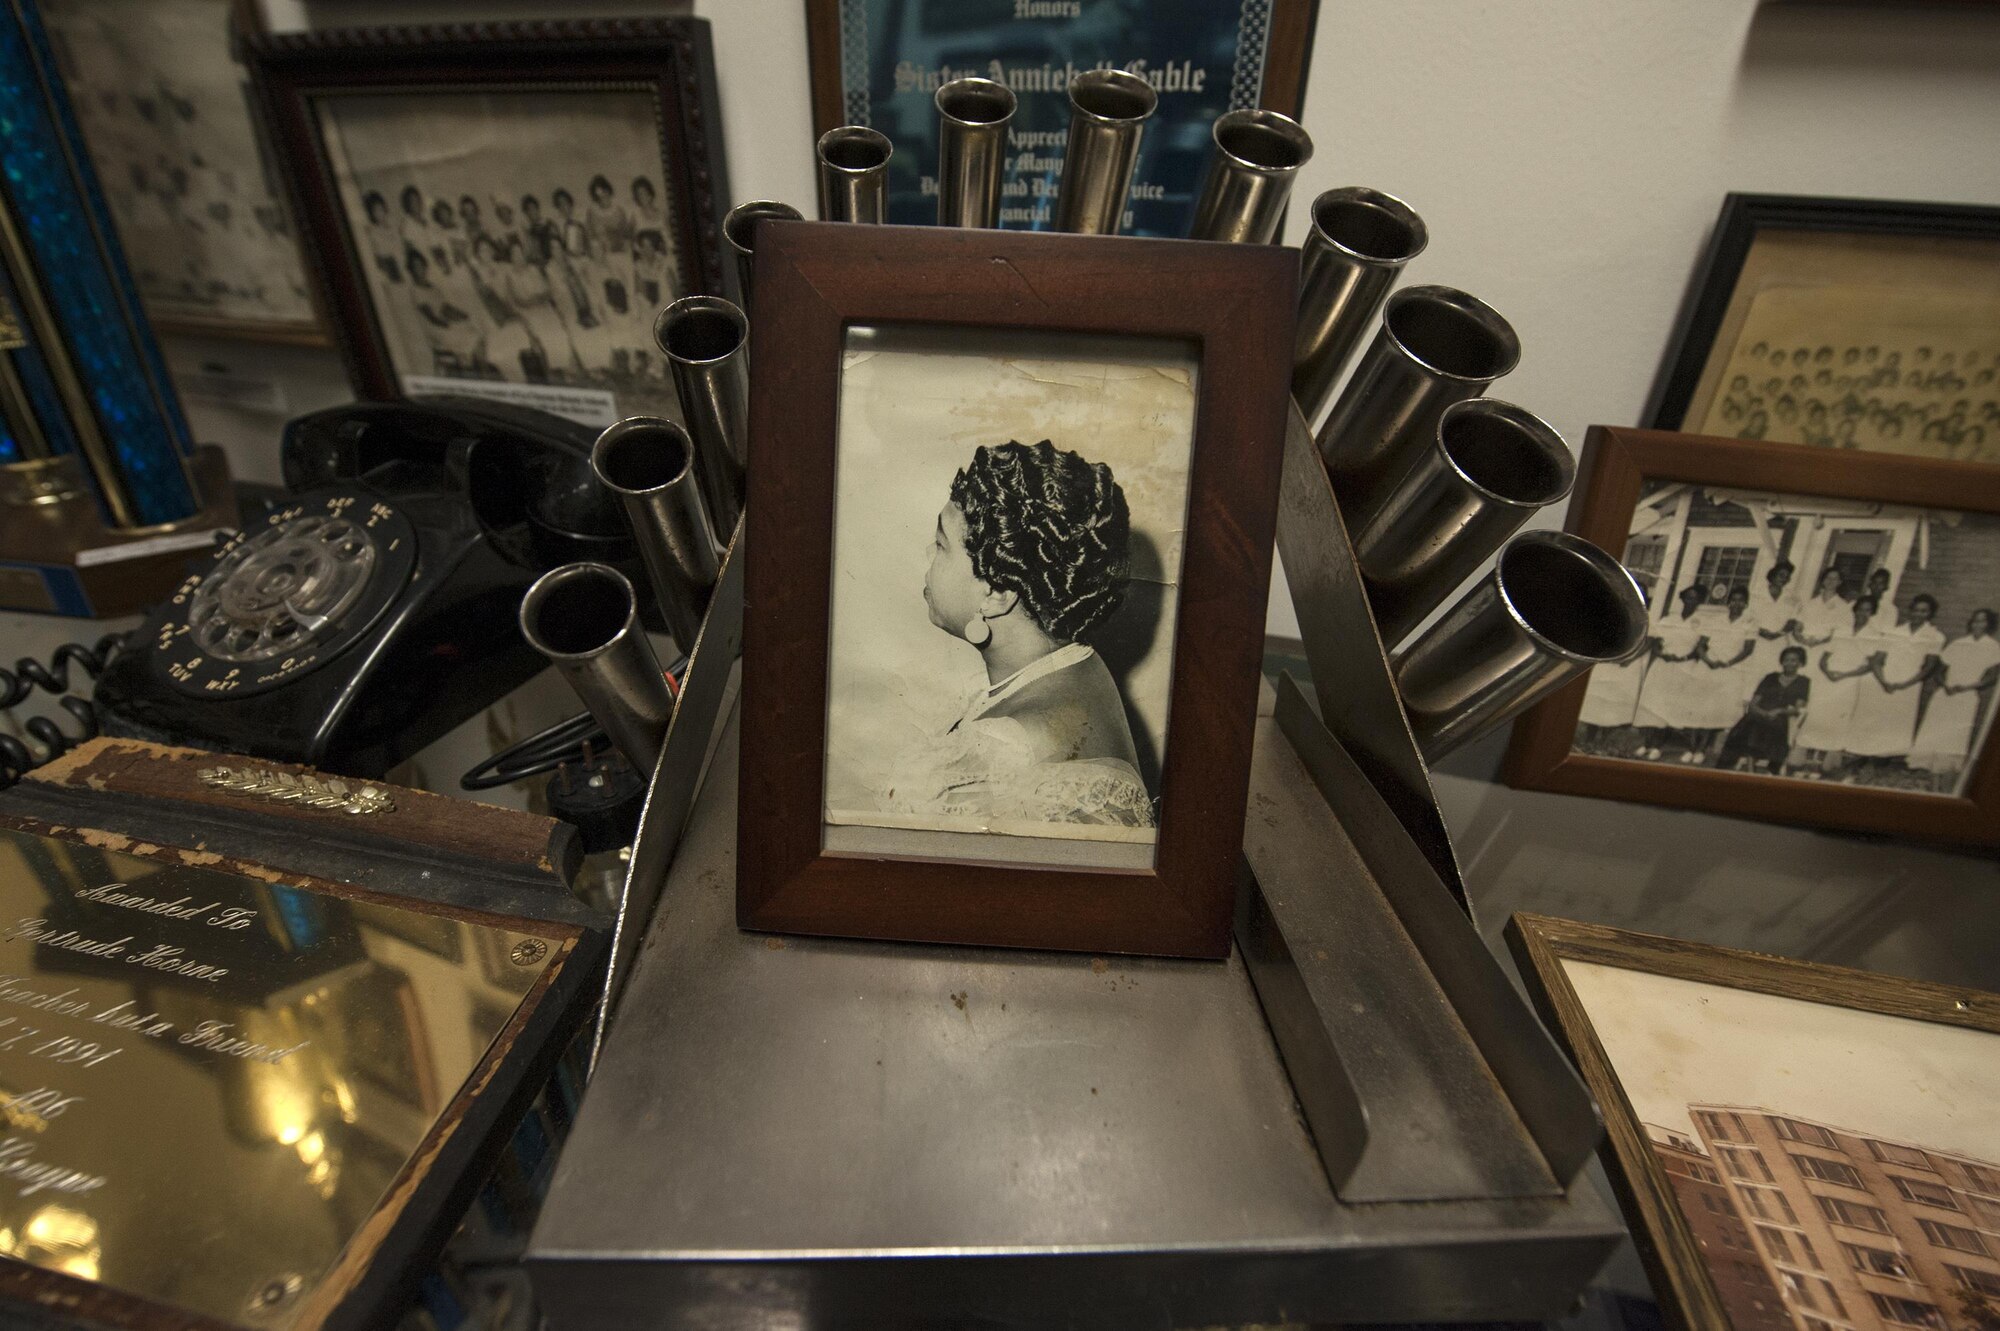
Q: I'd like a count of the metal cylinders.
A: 12